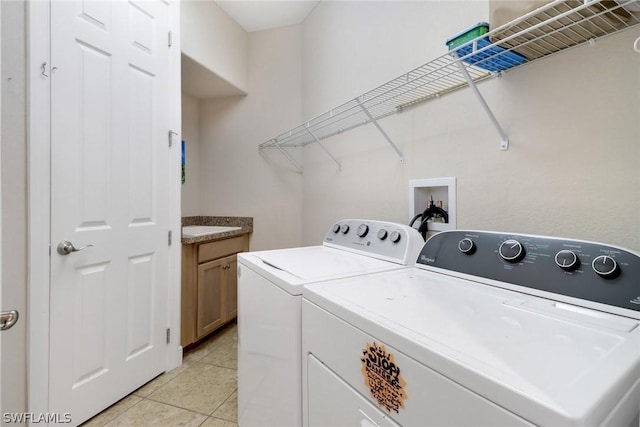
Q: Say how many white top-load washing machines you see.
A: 1